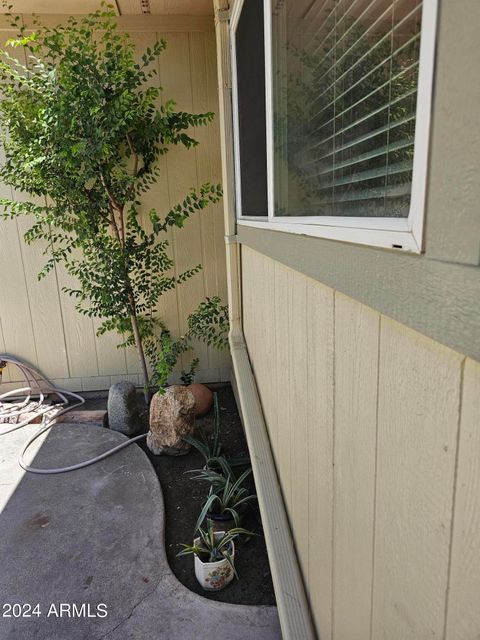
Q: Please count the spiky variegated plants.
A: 3